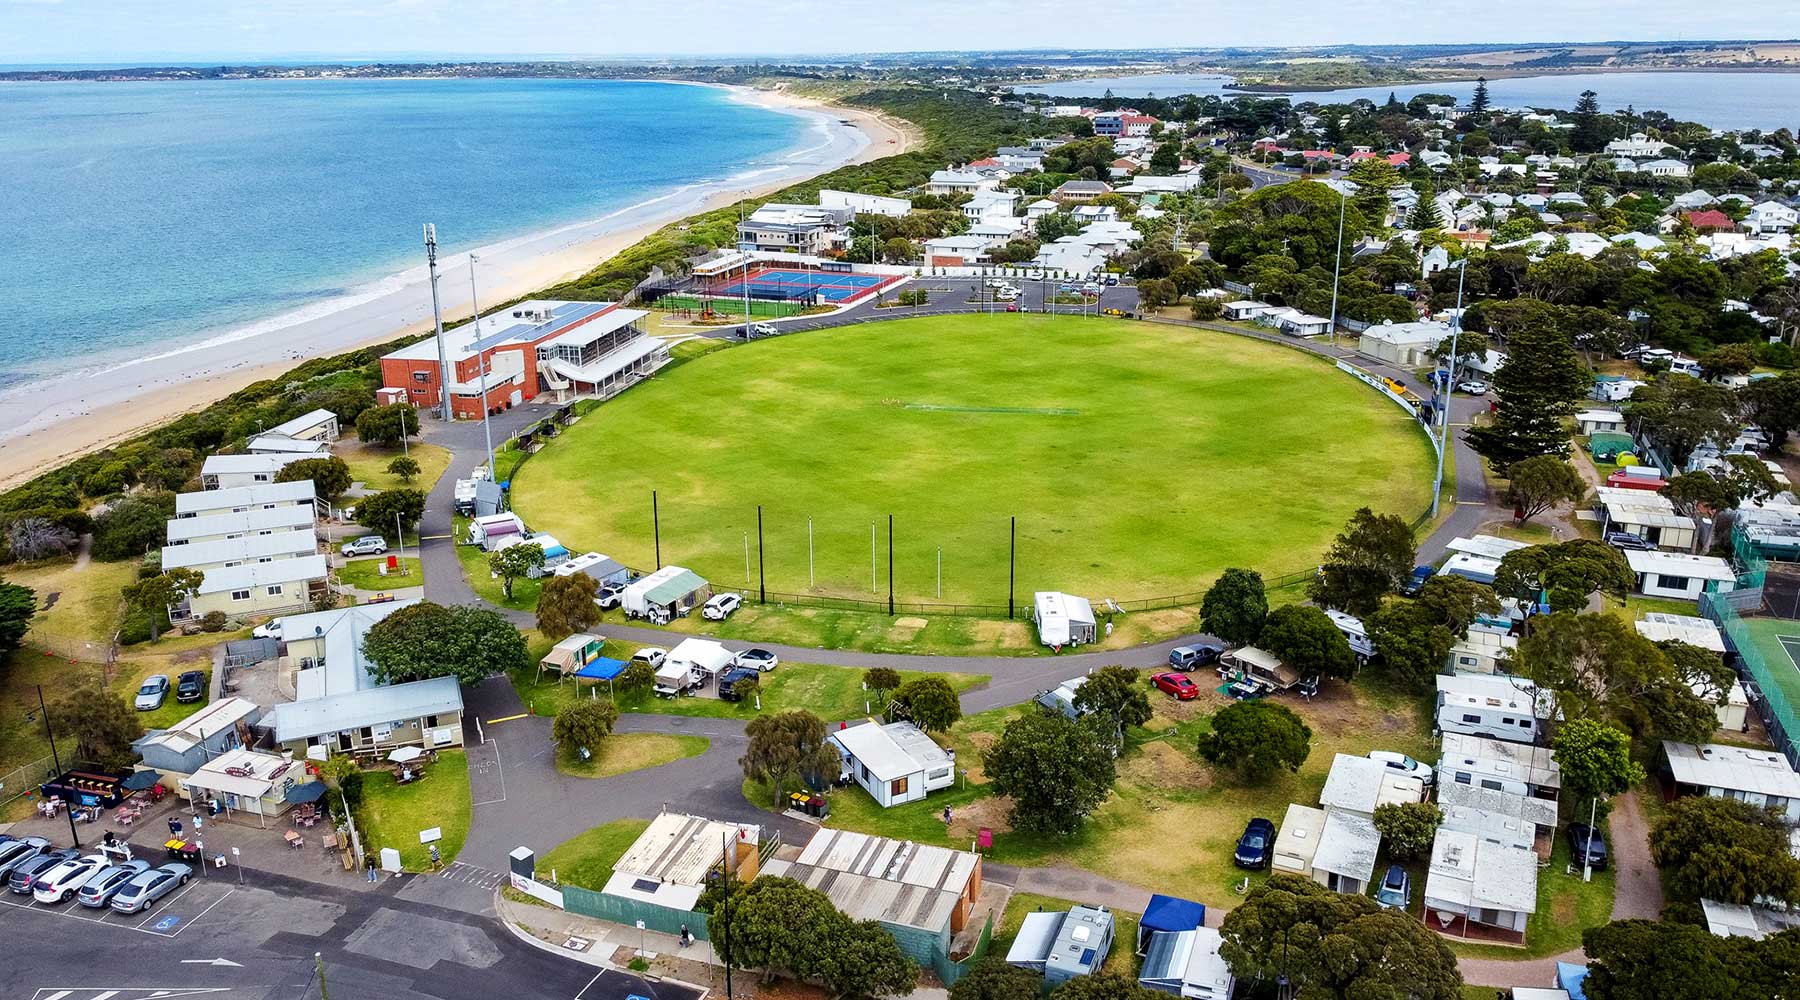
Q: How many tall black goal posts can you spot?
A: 4